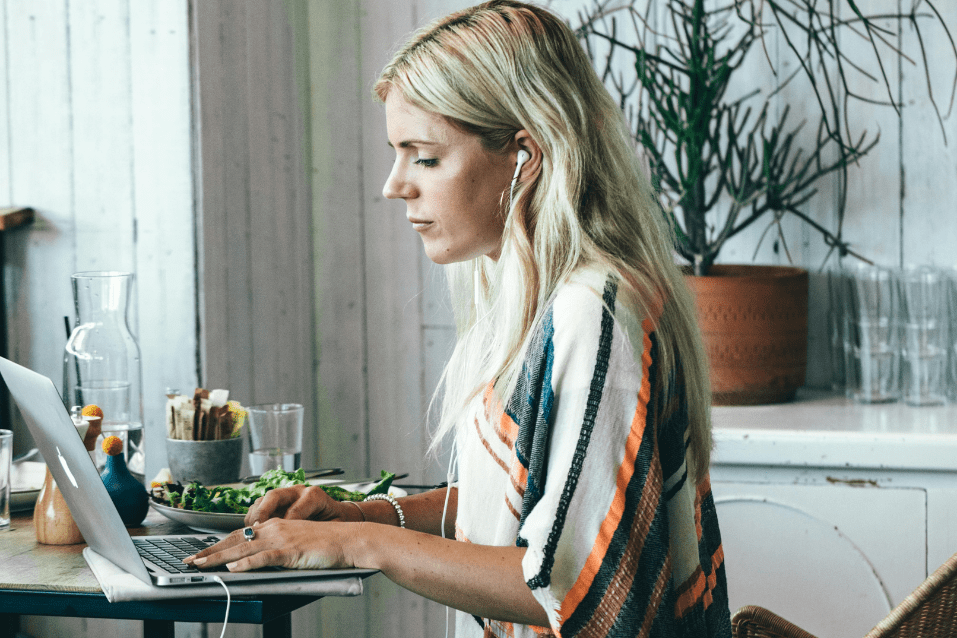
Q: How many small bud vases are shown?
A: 1